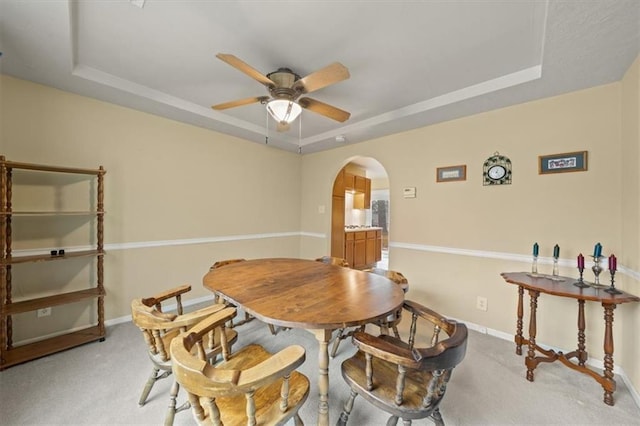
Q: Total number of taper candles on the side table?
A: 5